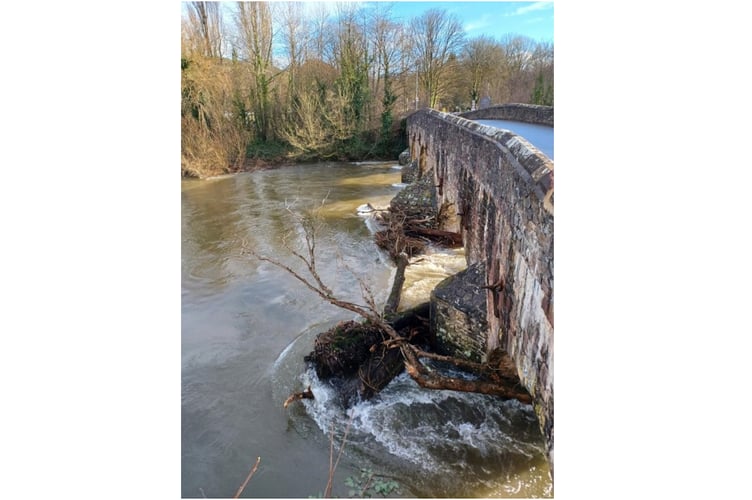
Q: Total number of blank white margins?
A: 2